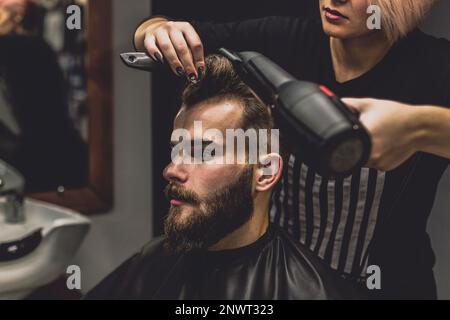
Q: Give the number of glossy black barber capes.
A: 1